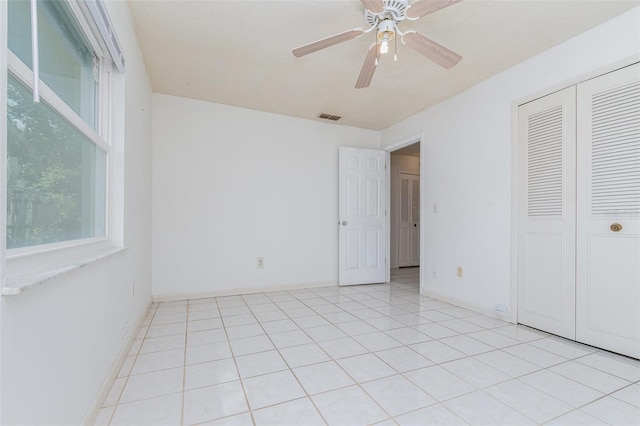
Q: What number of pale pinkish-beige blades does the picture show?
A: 5